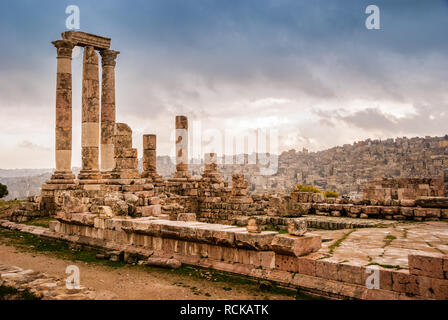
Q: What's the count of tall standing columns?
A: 3